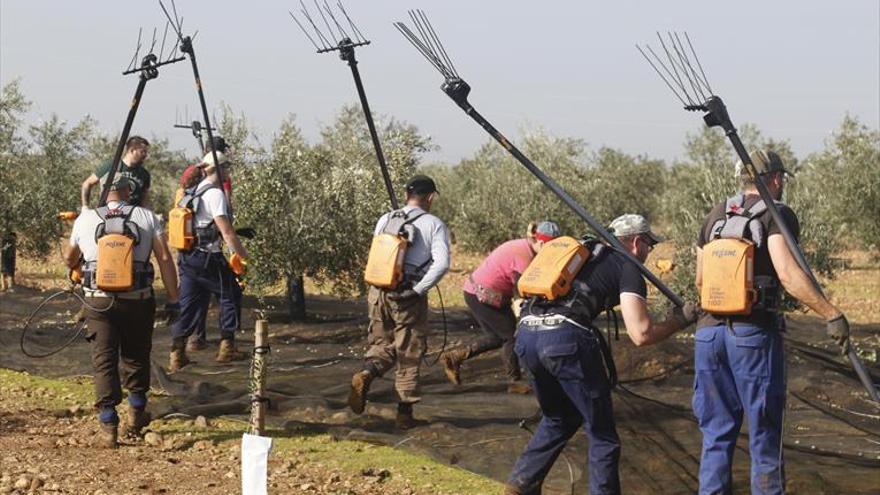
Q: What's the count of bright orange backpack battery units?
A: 5